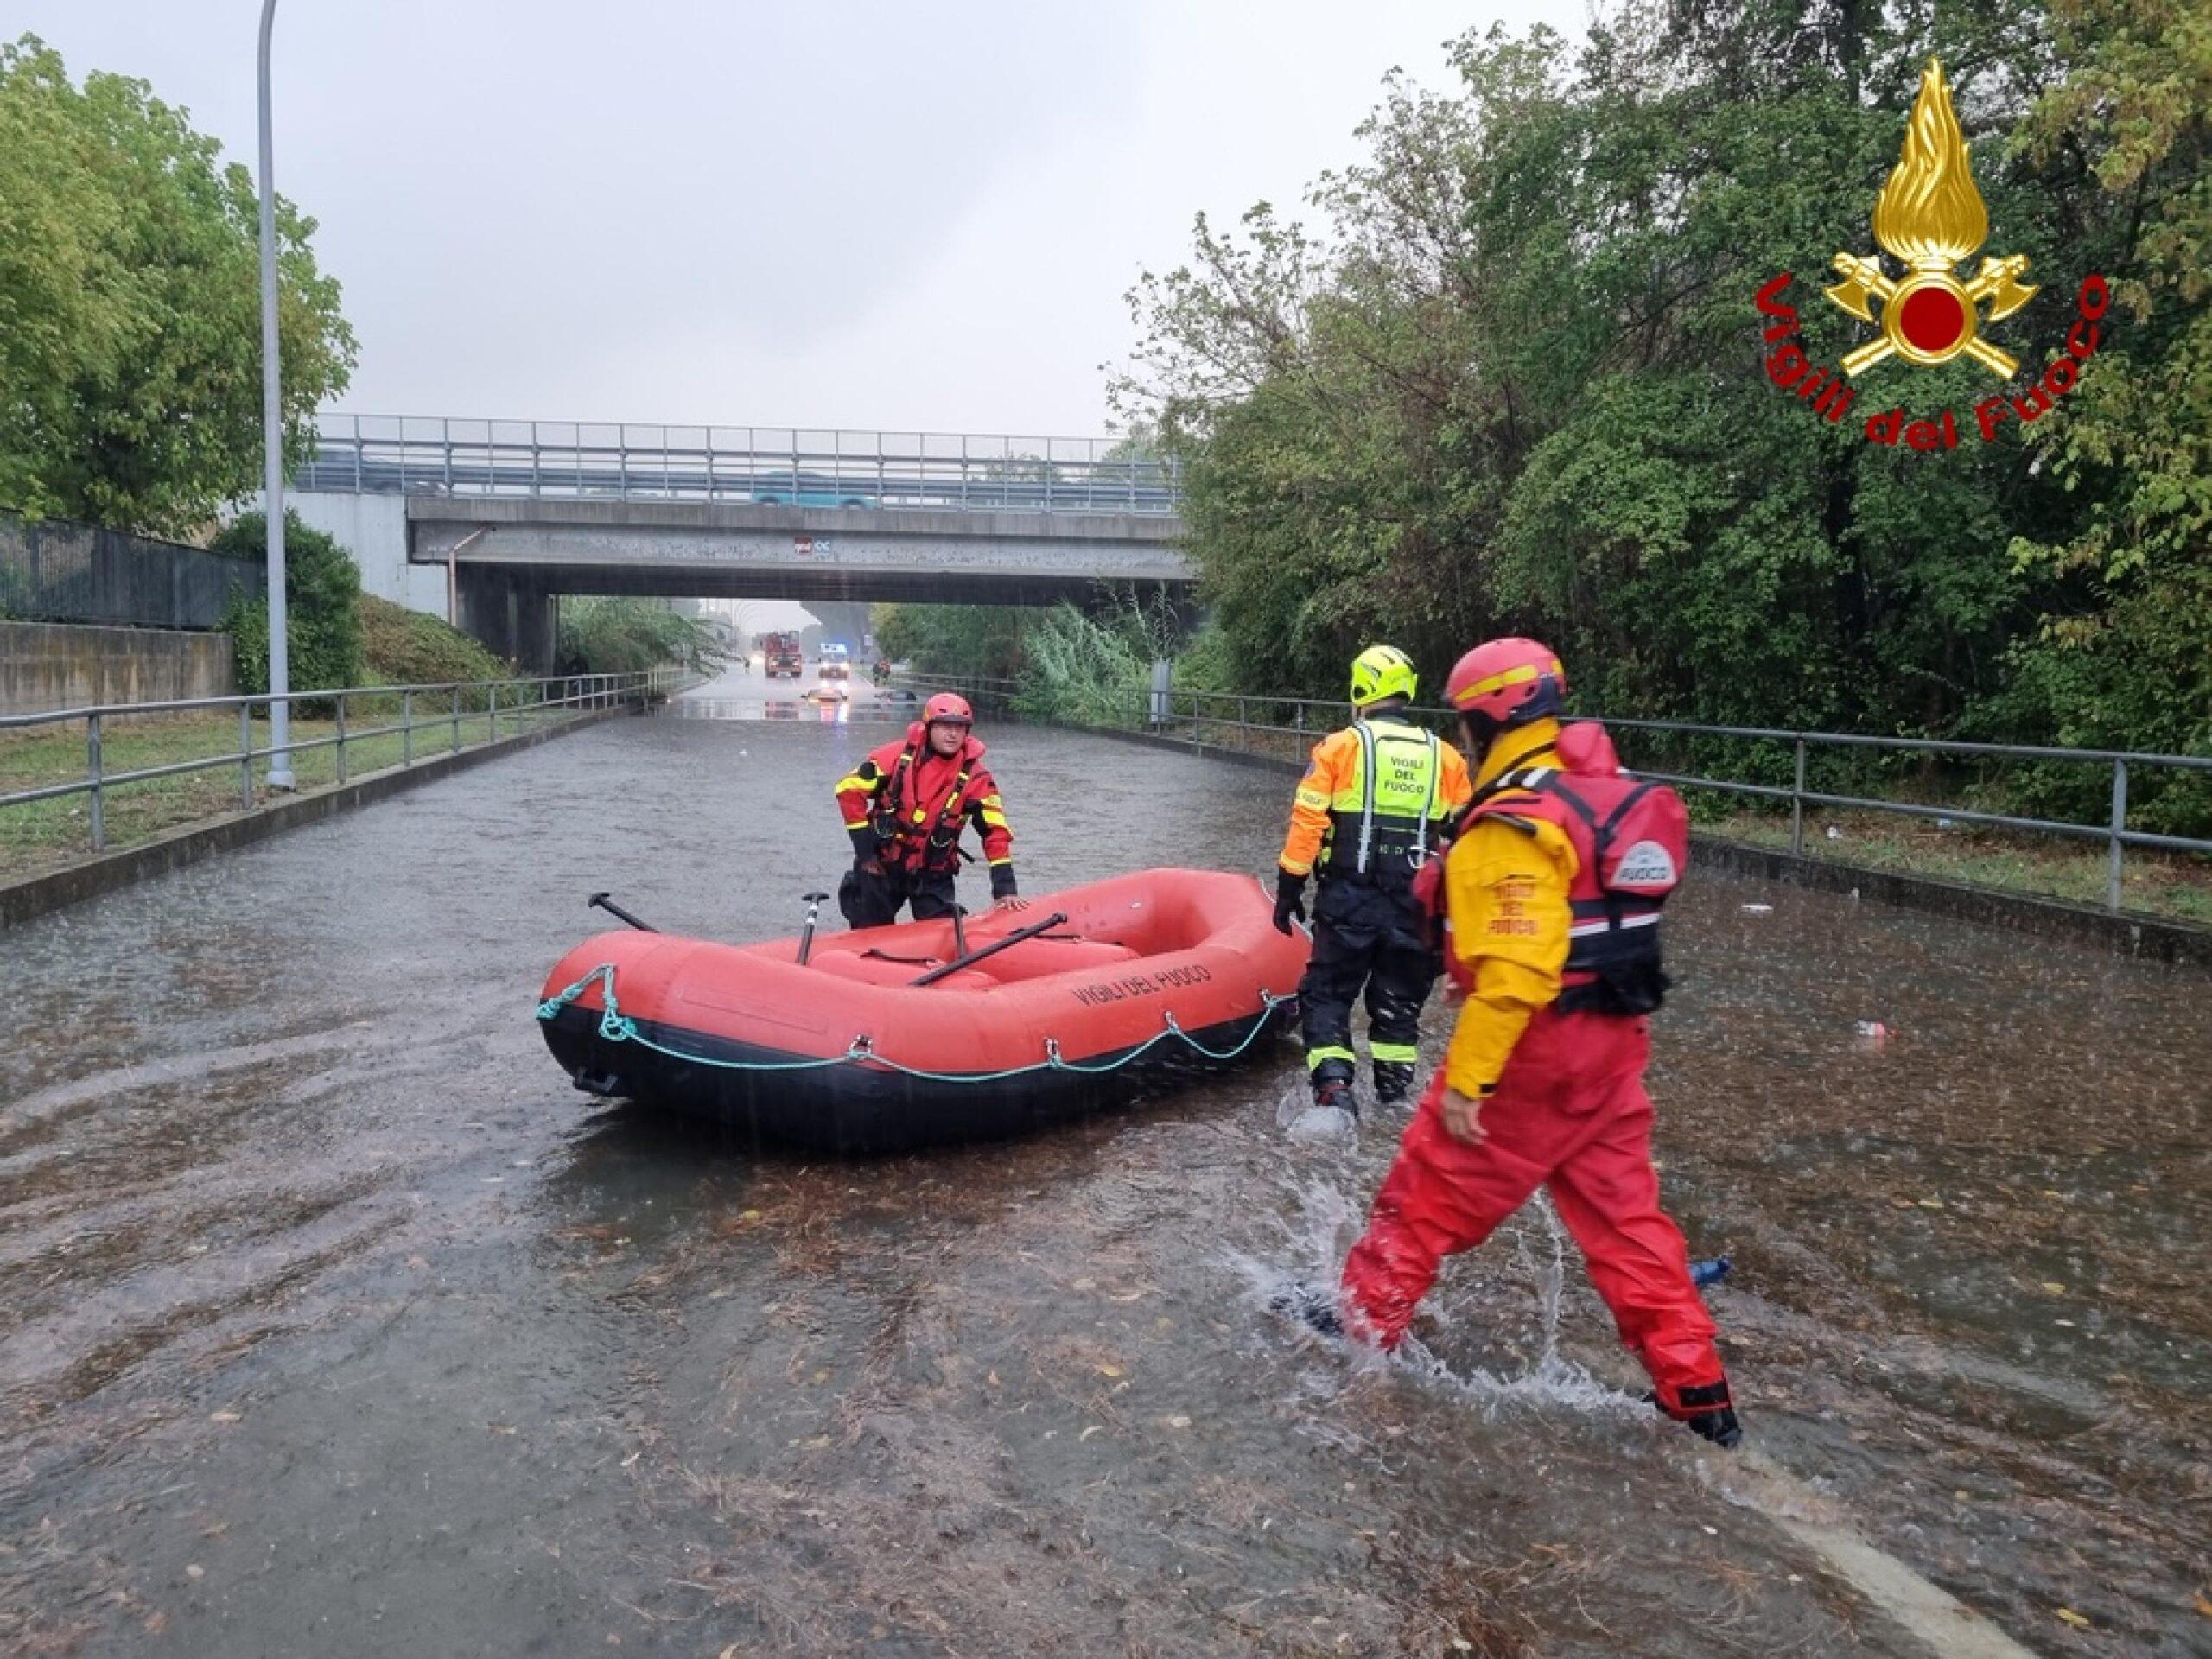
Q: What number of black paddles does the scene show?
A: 4